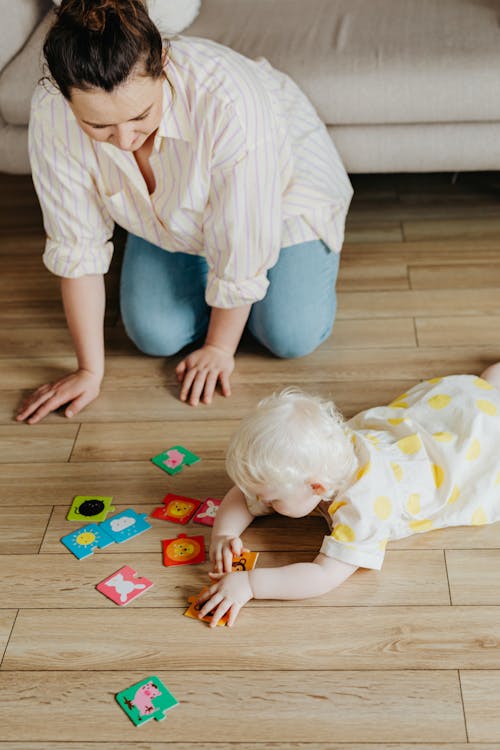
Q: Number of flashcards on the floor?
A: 11